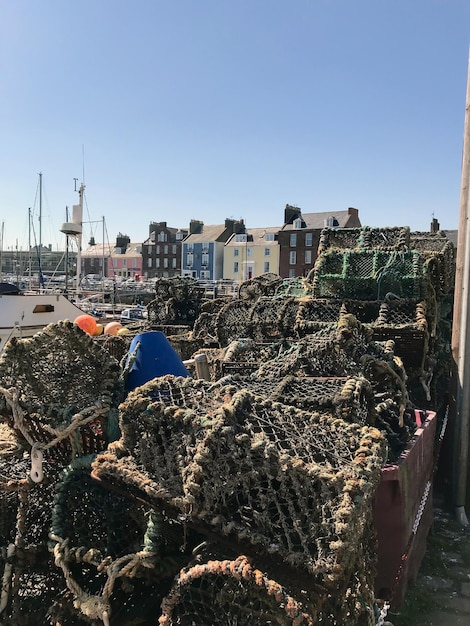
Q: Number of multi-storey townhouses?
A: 6